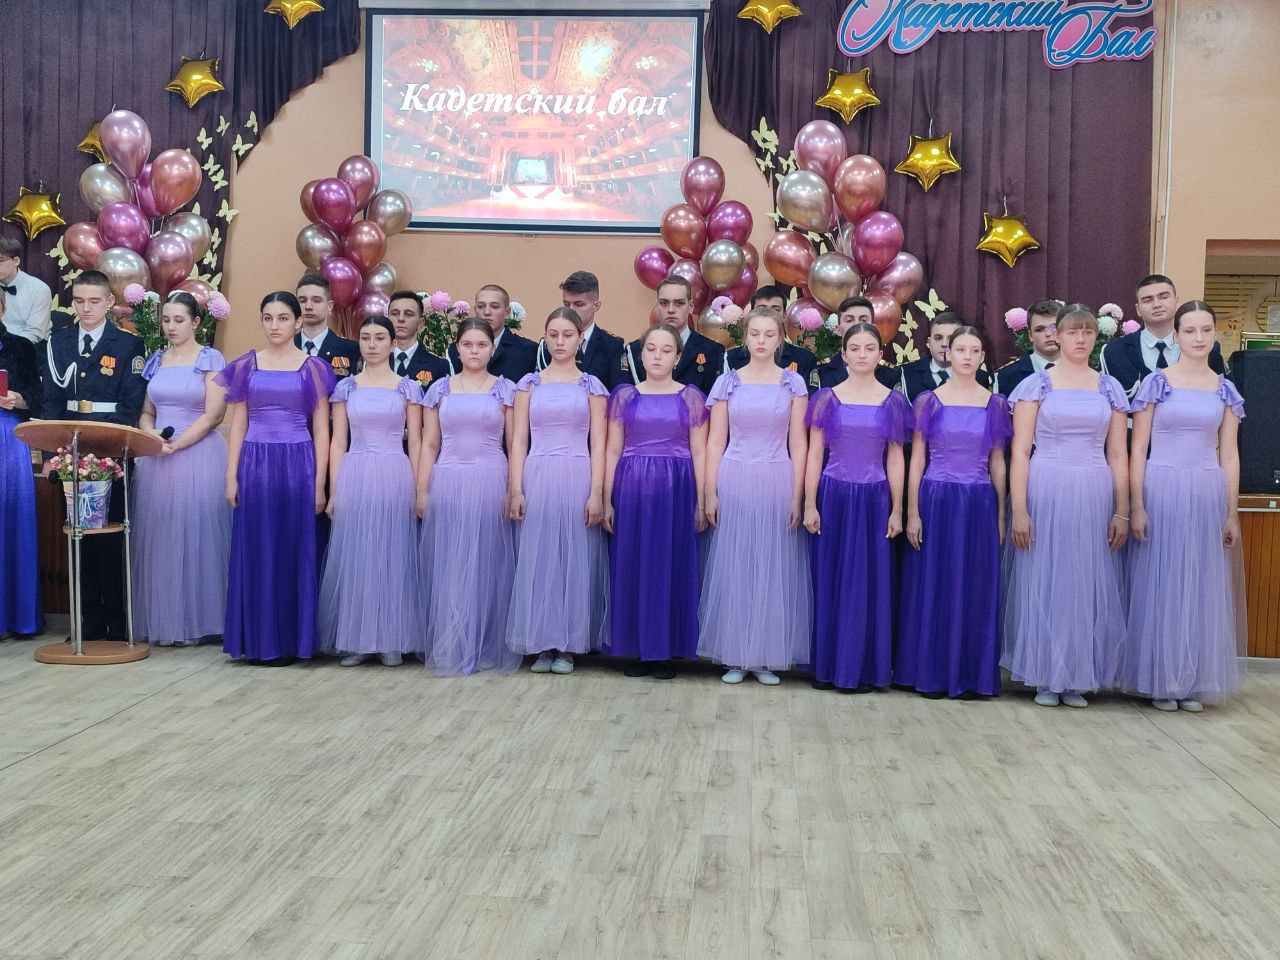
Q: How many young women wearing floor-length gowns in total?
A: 11